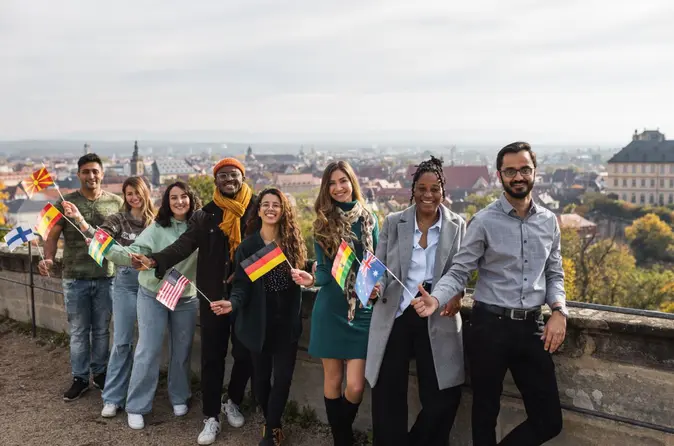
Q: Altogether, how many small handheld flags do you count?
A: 8